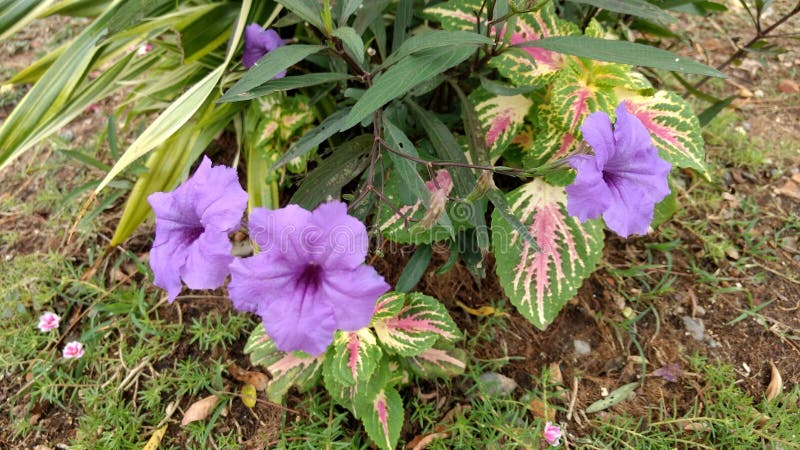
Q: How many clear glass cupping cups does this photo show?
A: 0